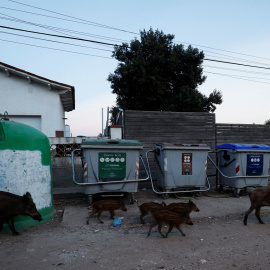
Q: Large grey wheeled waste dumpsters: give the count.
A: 3